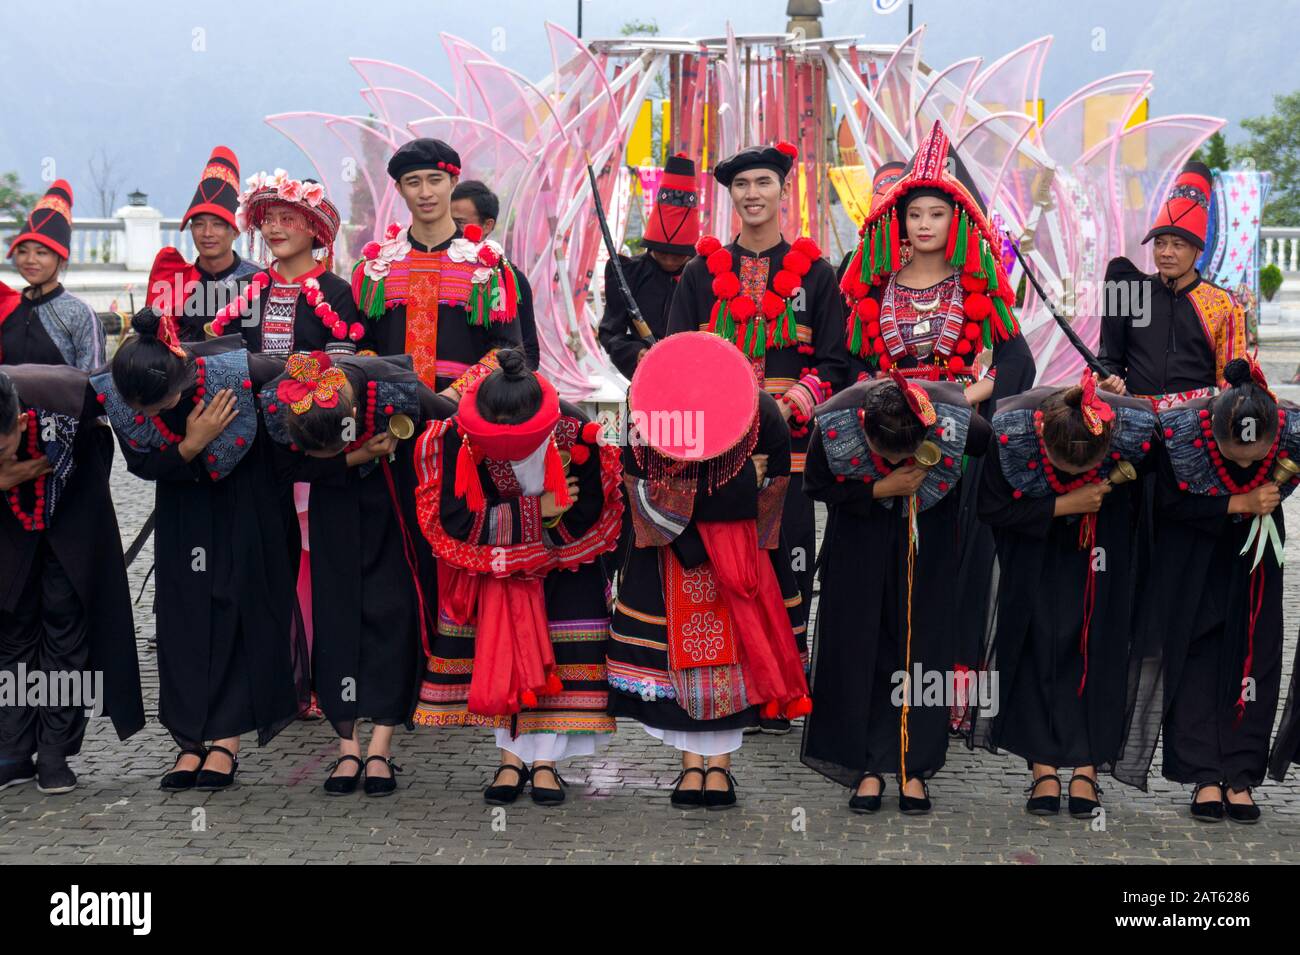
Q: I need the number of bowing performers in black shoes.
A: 8